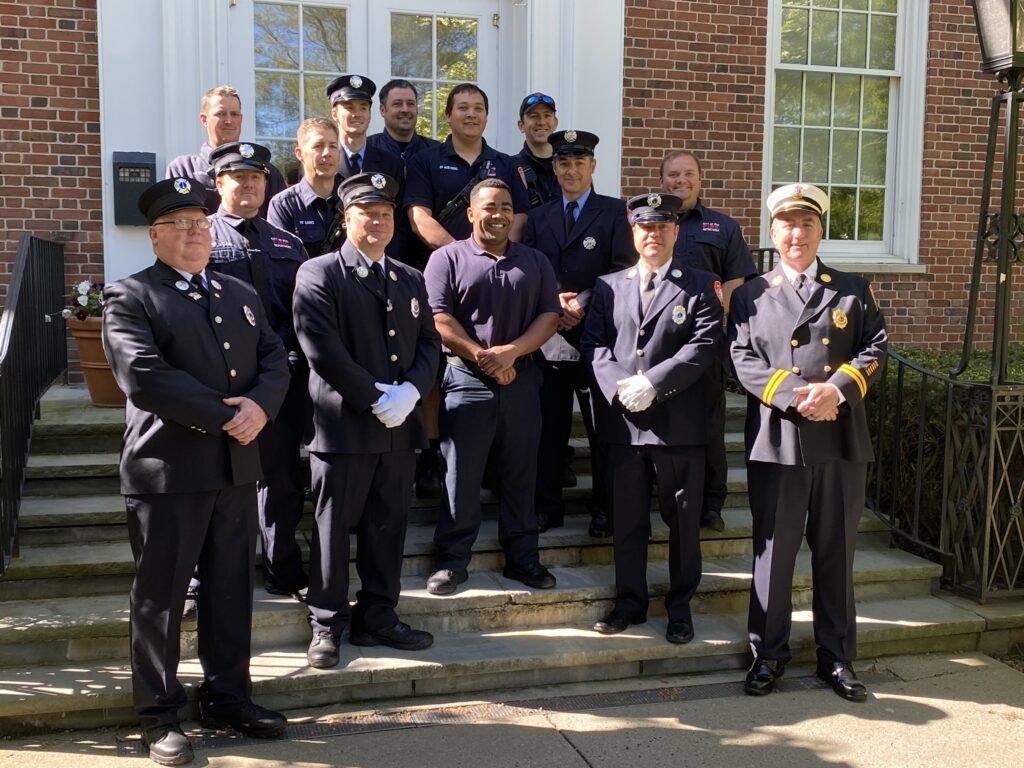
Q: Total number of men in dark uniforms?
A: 14